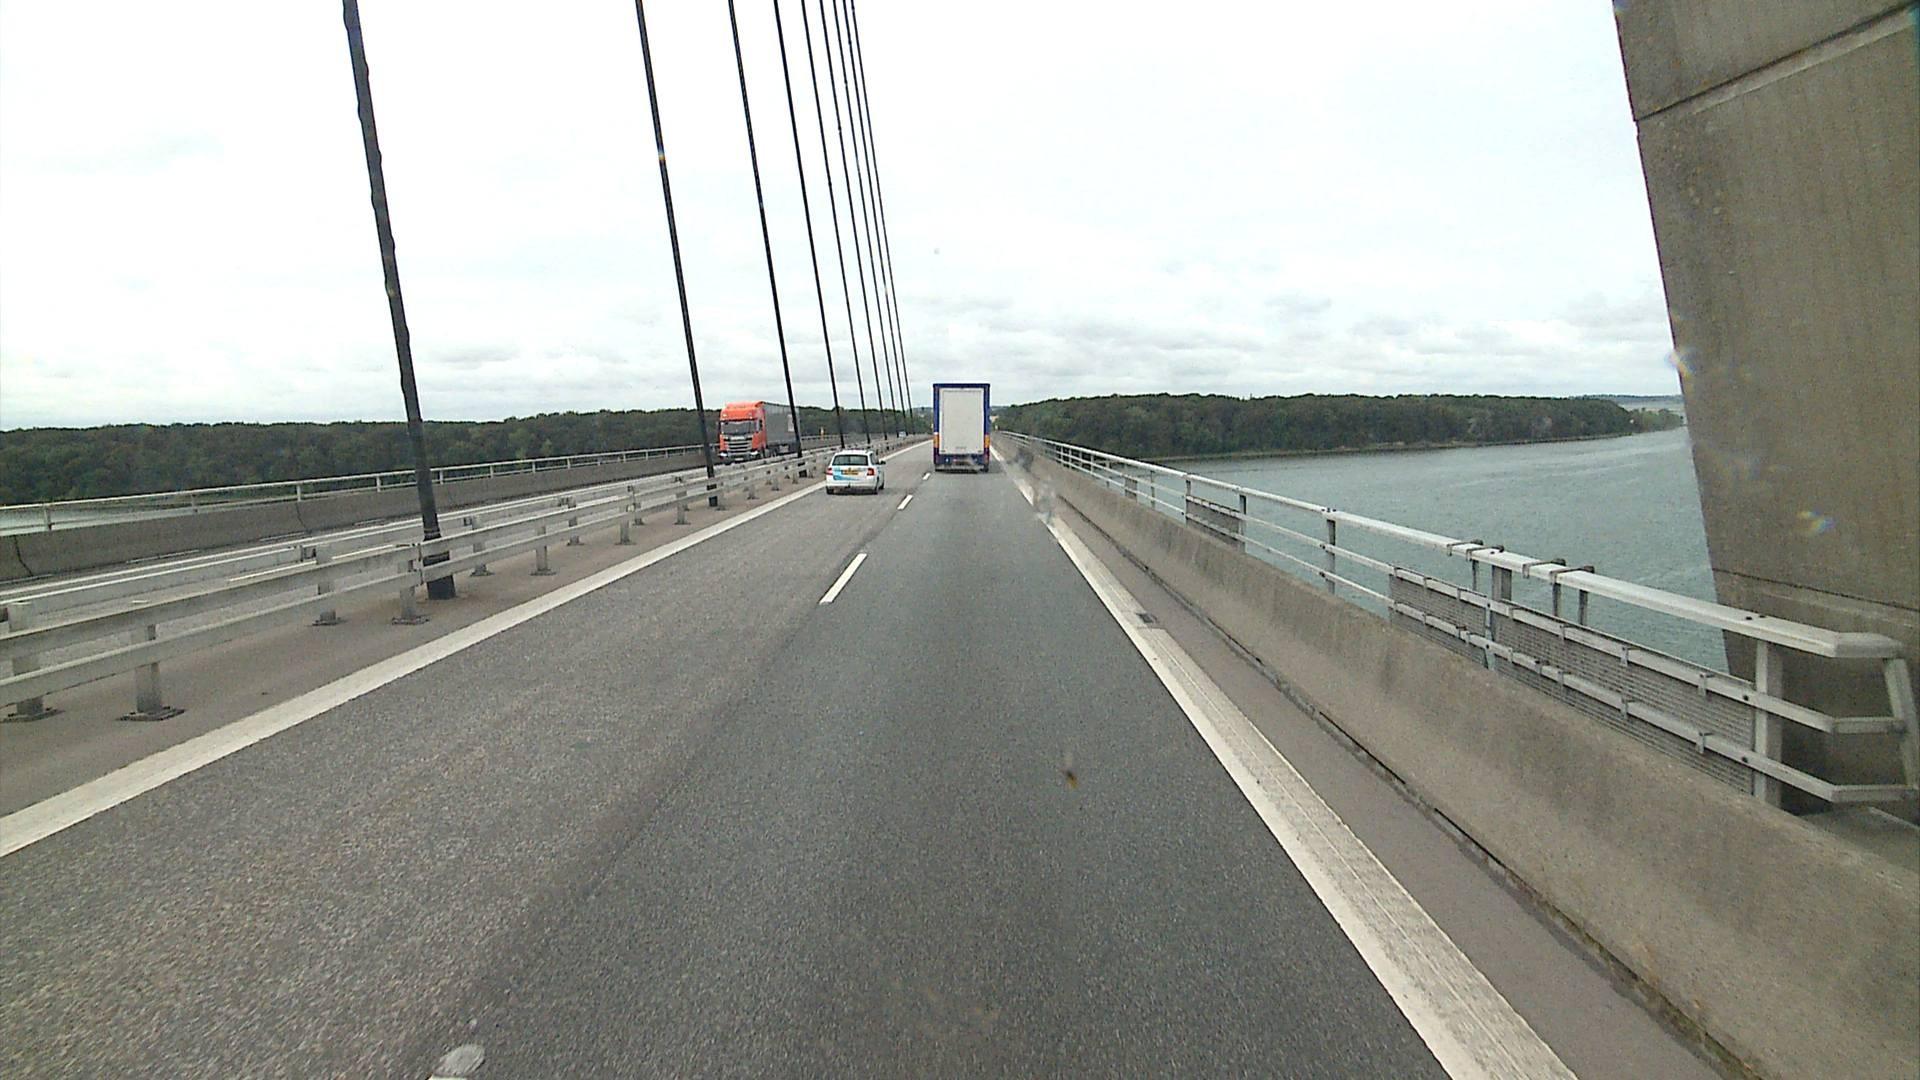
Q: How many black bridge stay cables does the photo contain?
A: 9